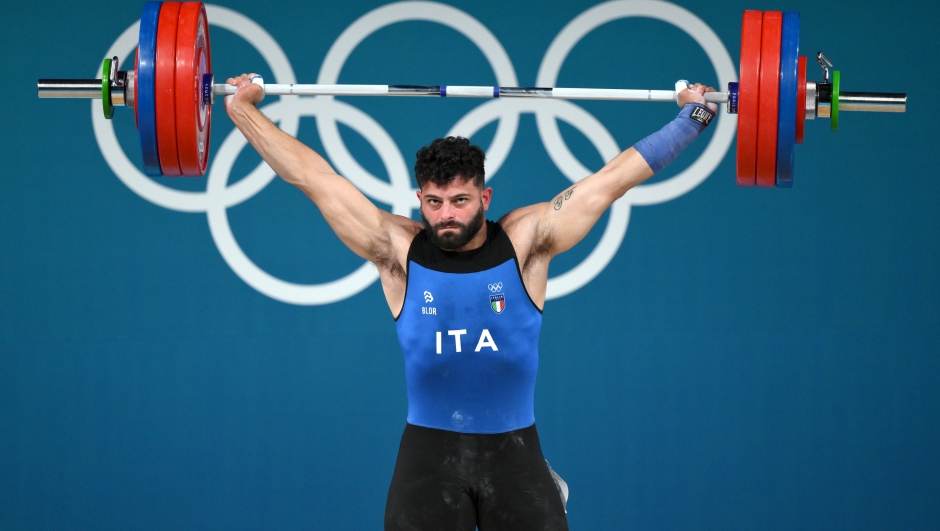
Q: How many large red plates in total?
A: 4